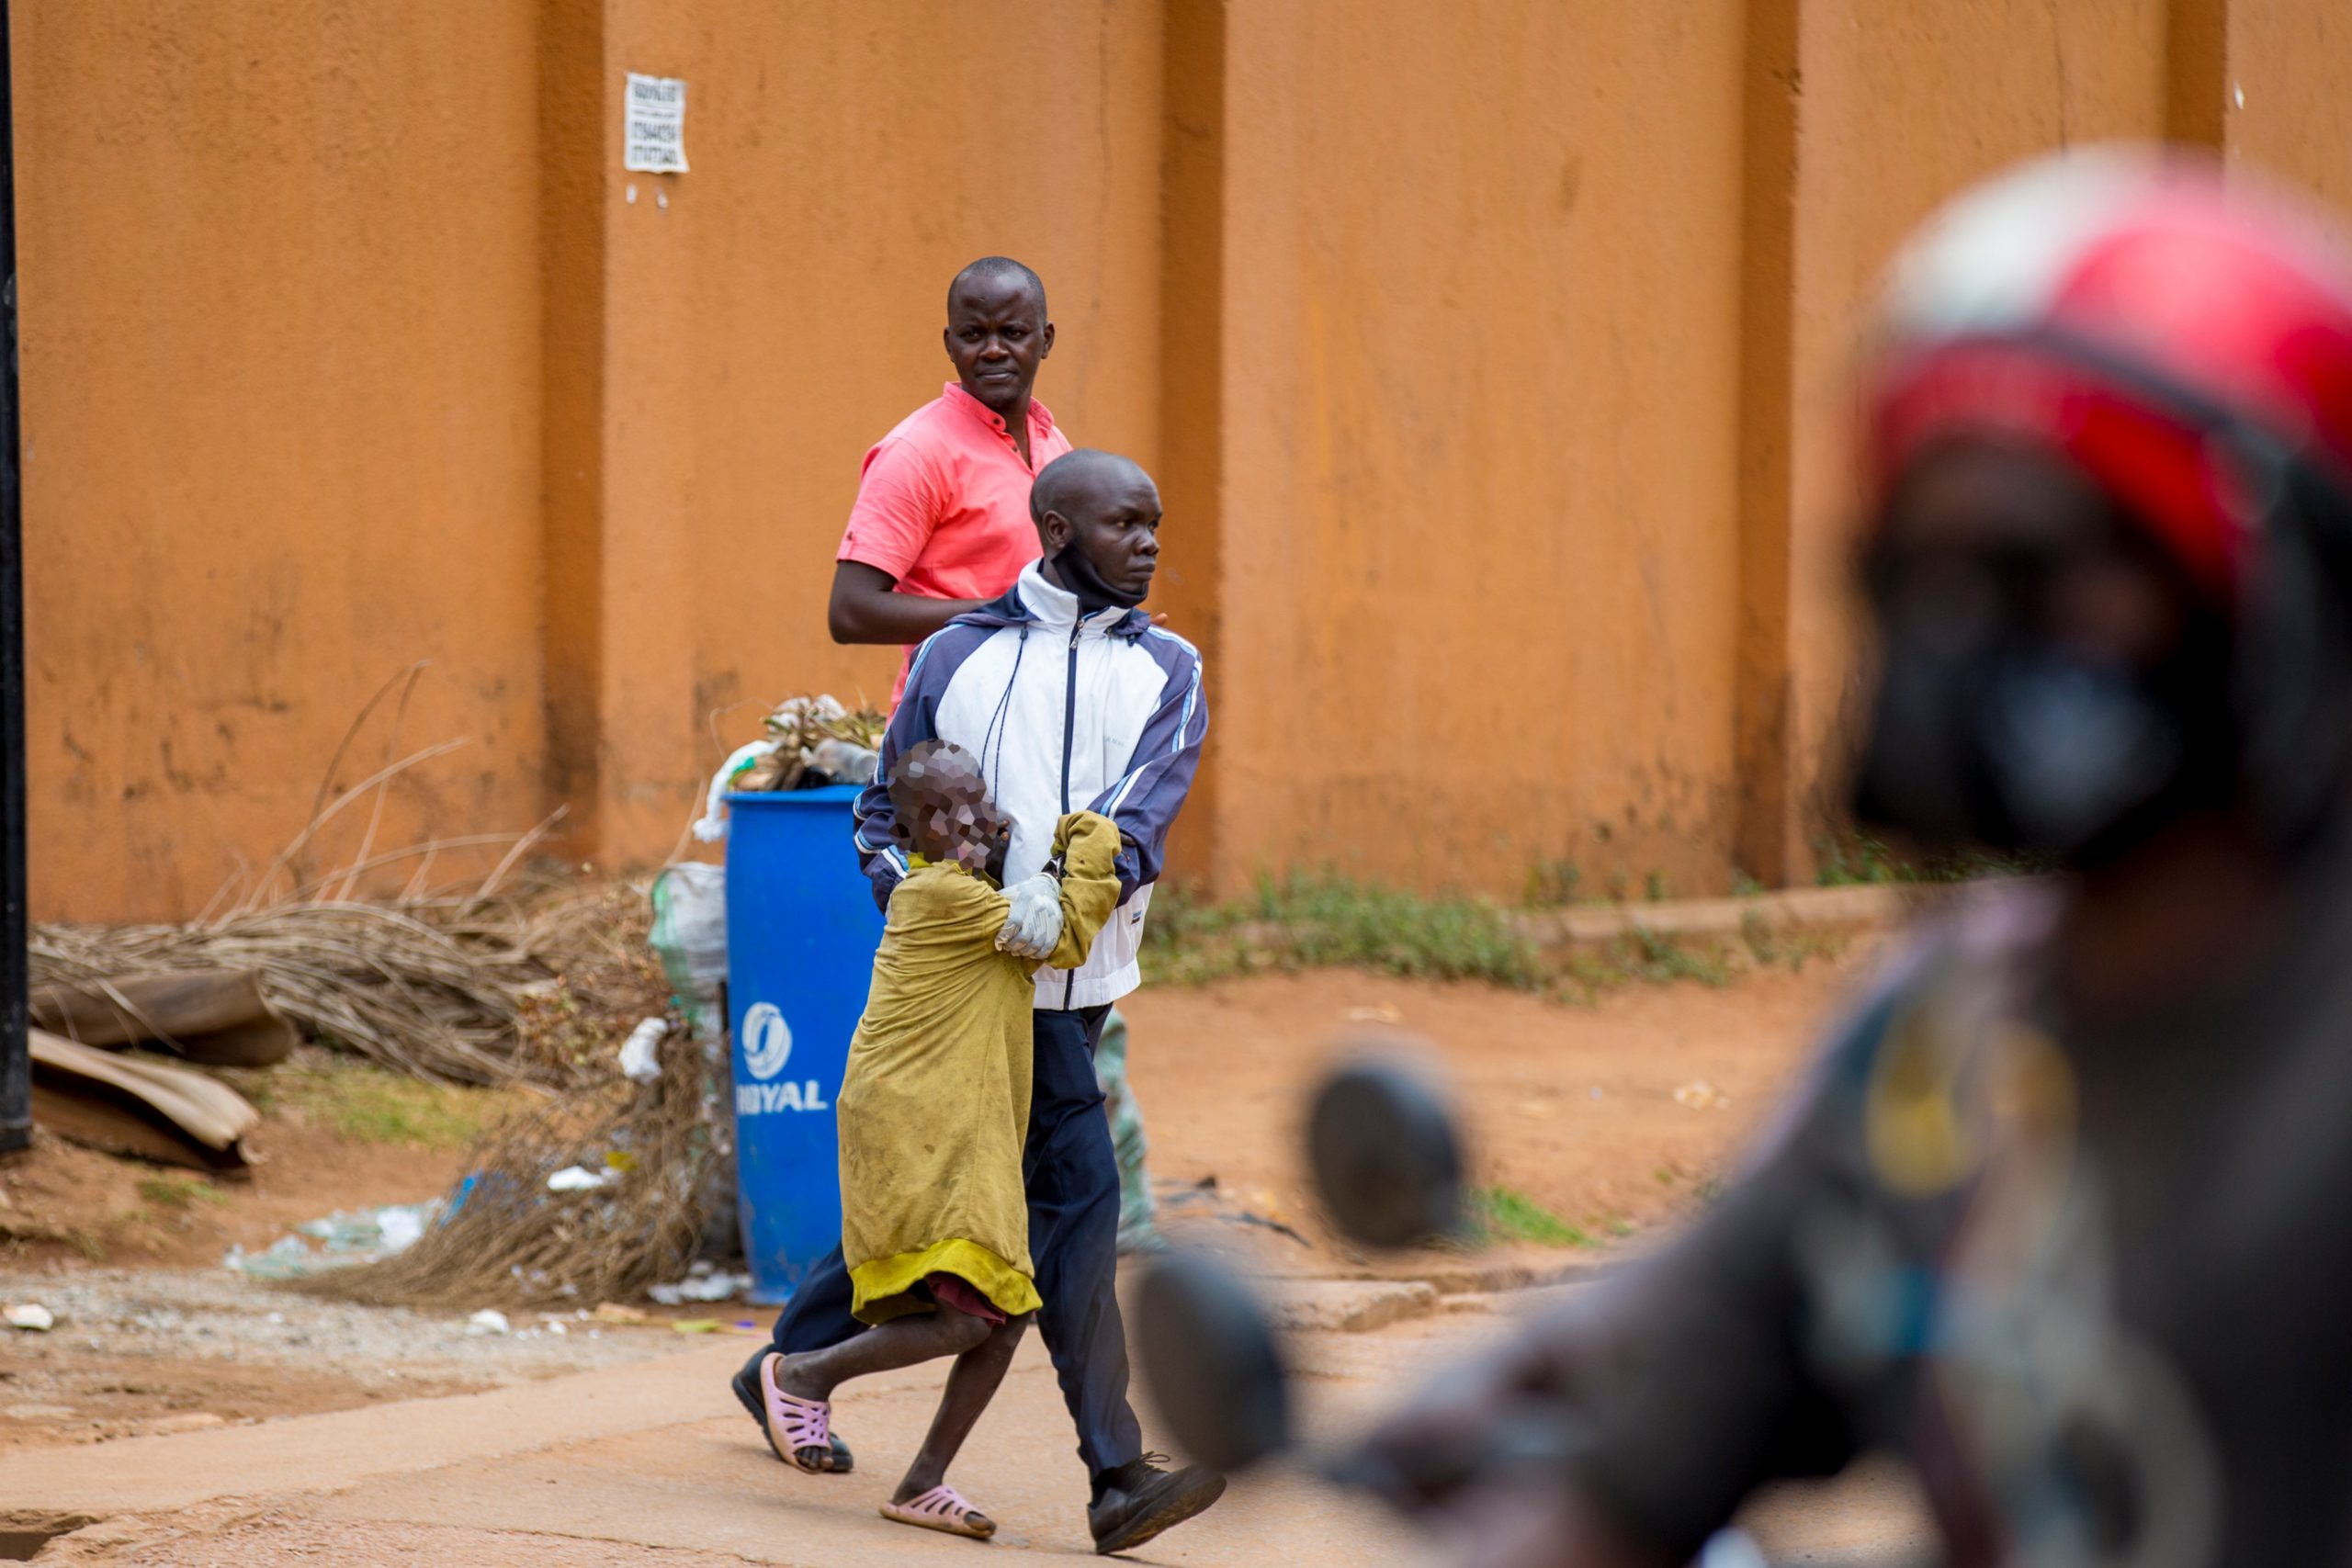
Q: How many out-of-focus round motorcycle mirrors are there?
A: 2